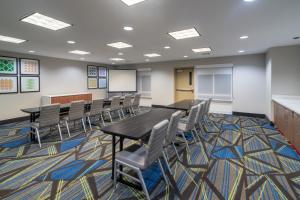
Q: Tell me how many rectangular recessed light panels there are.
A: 9